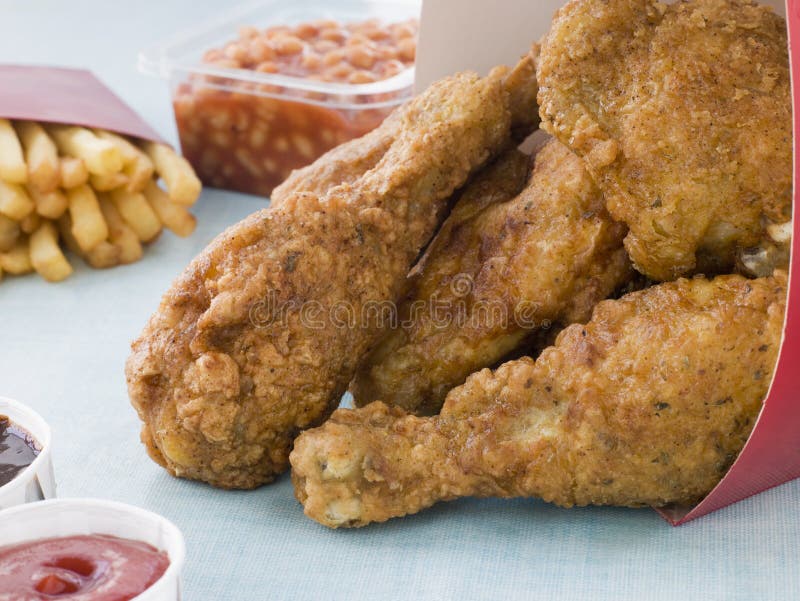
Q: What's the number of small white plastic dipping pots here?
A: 2